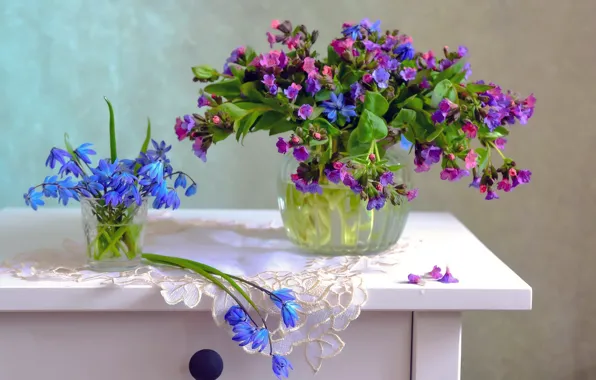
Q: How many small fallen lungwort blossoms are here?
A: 3